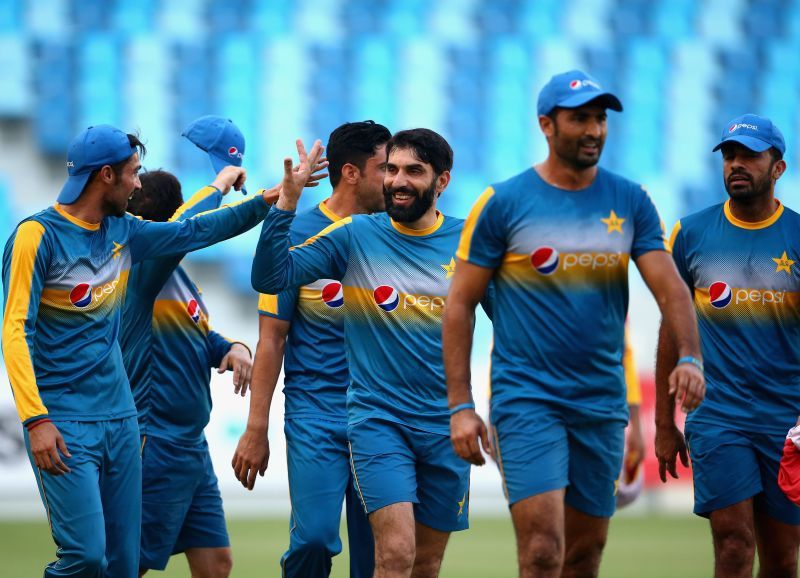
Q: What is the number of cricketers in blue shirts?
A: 6